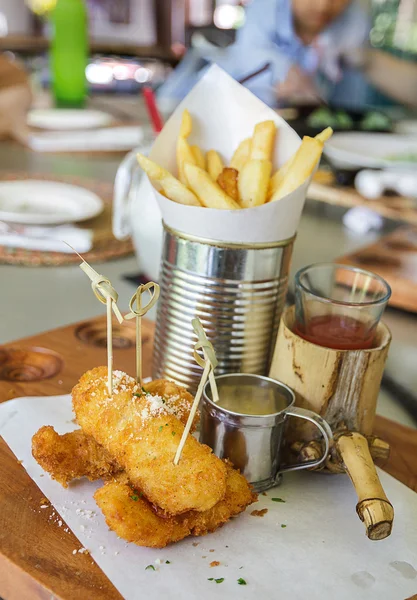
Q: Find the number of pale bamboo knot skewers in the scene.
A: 3